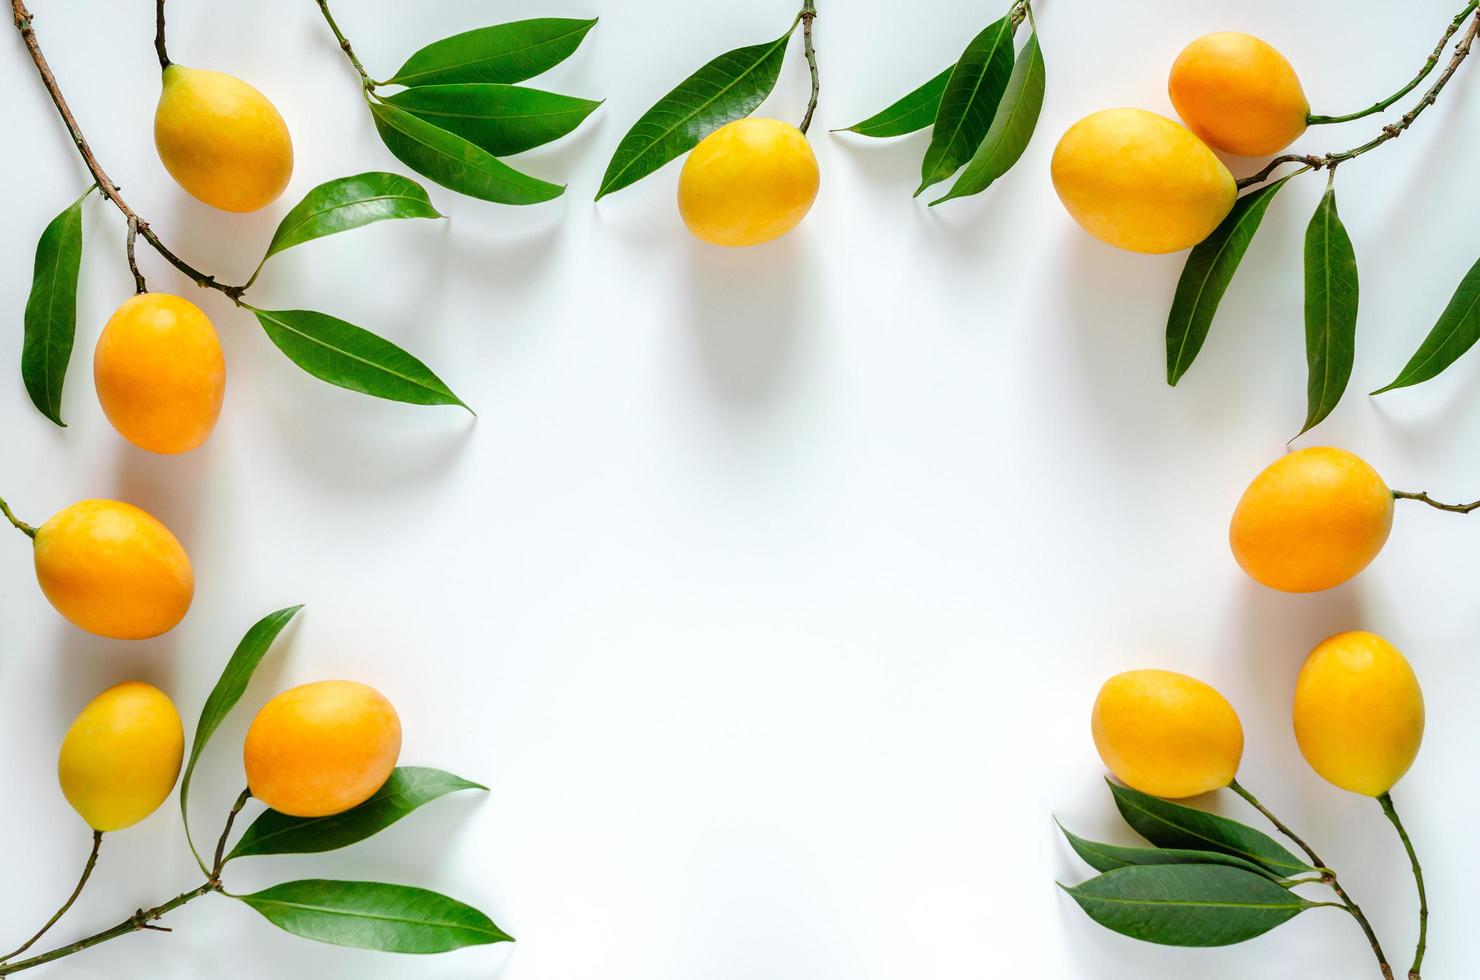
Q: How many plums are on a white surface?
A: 11